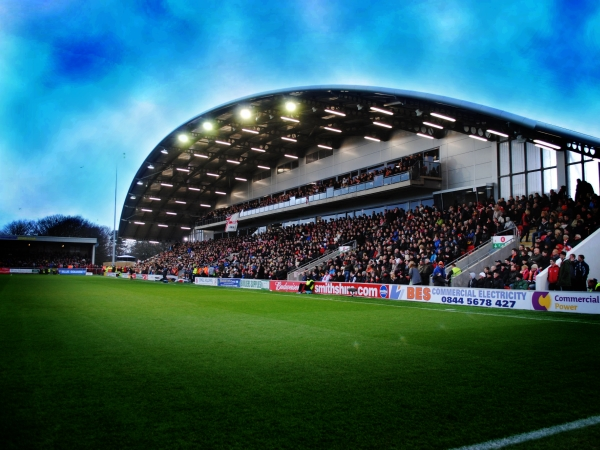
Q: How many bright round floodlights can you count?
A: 4